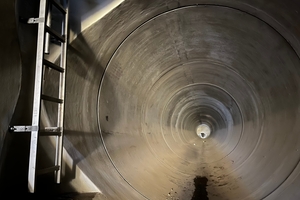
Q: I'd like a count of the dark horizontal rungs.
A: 6